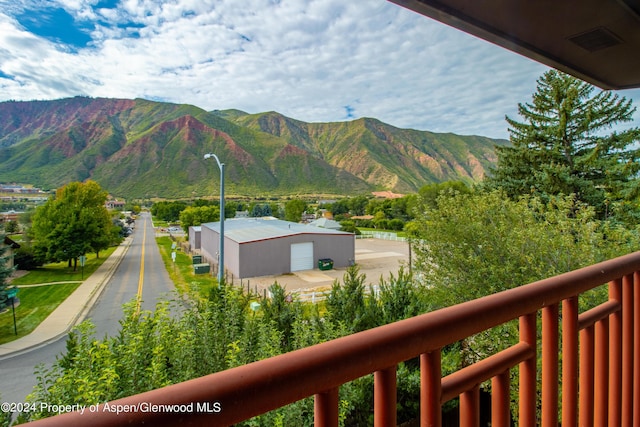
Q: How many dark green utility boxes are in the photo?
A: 2